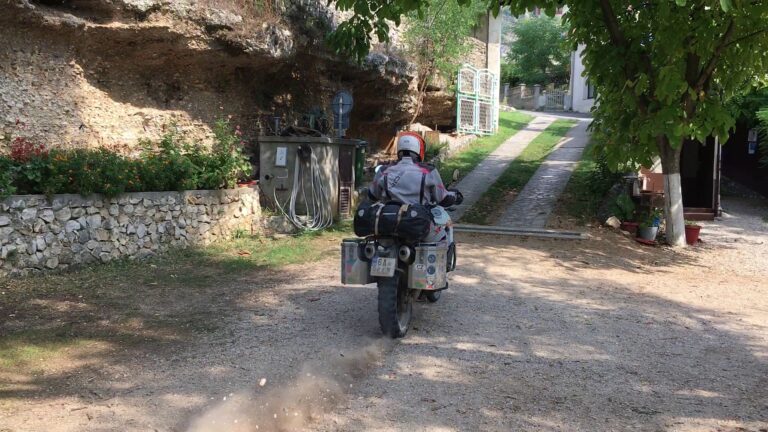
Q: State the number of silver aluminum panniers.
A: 2